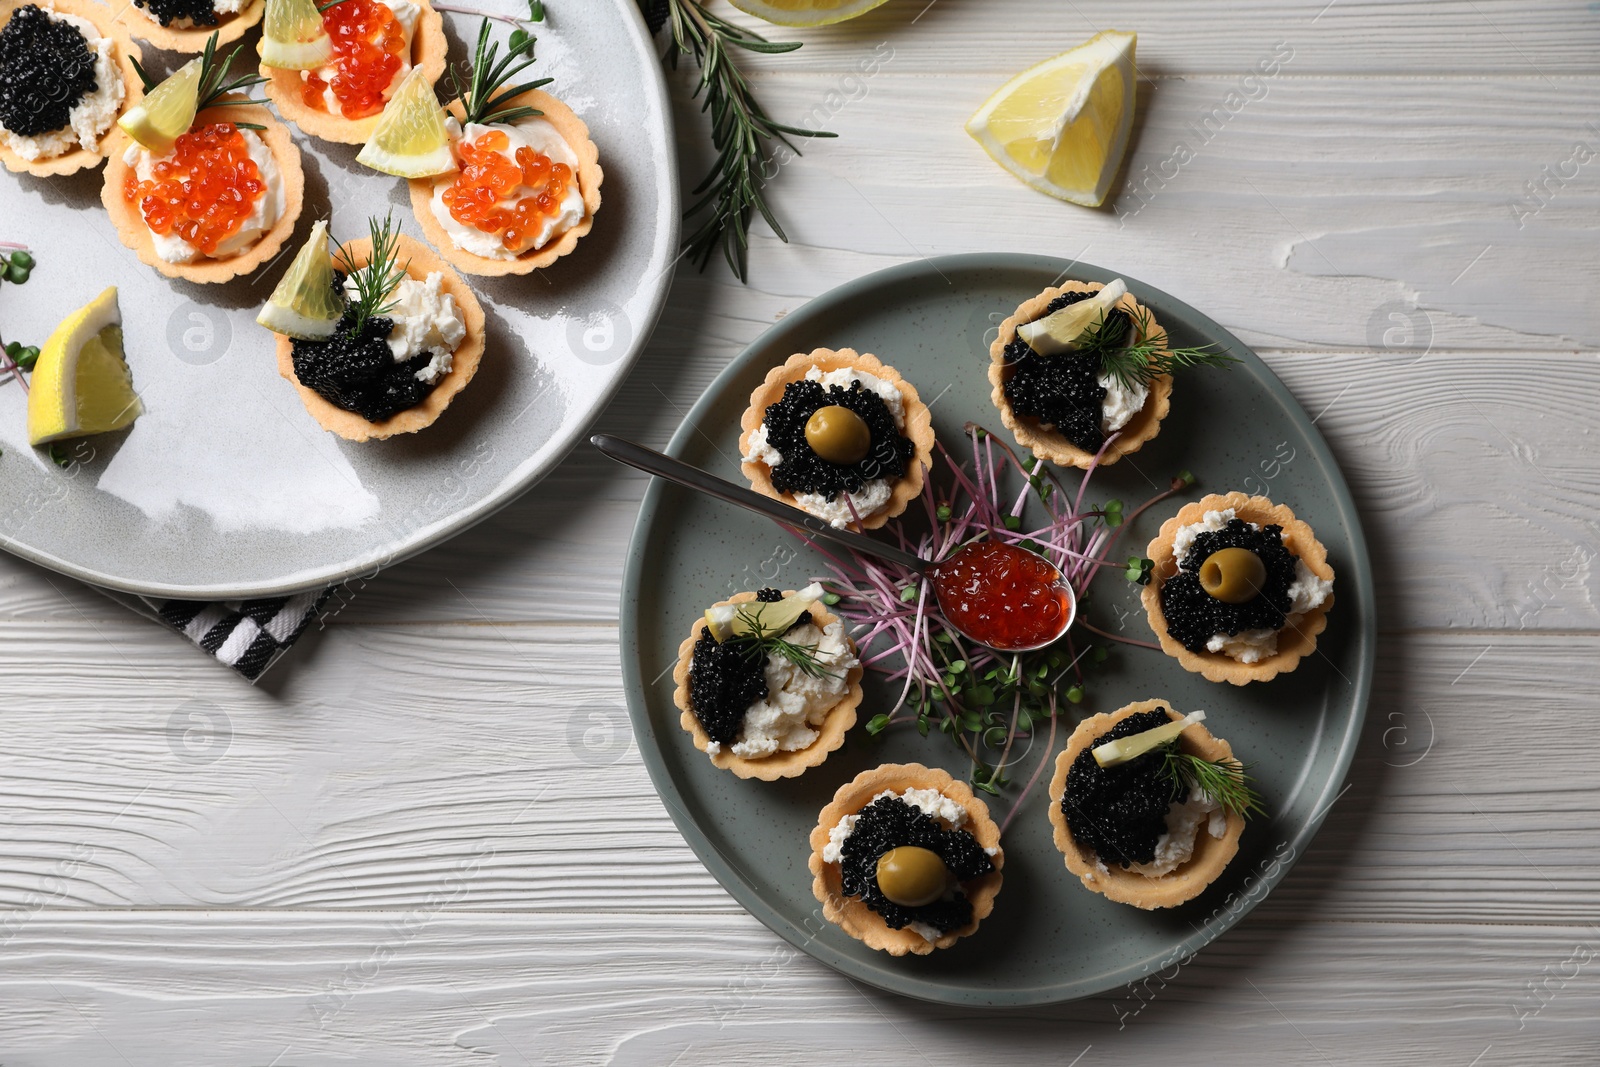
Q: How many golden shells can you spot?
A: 12